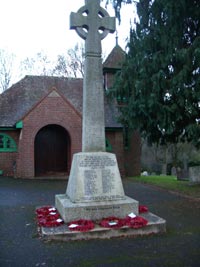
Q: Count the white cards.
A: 6